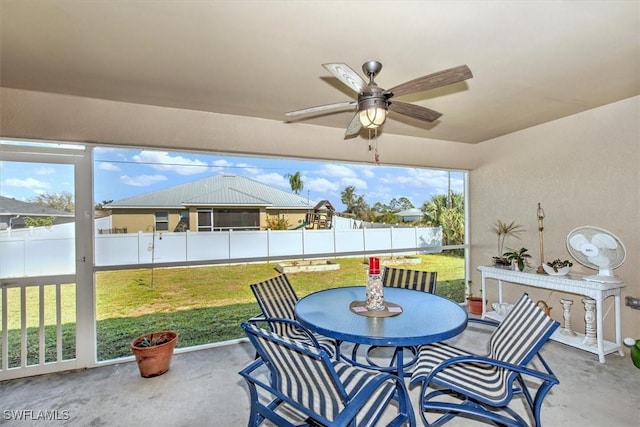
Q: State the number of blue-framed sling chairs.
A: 4